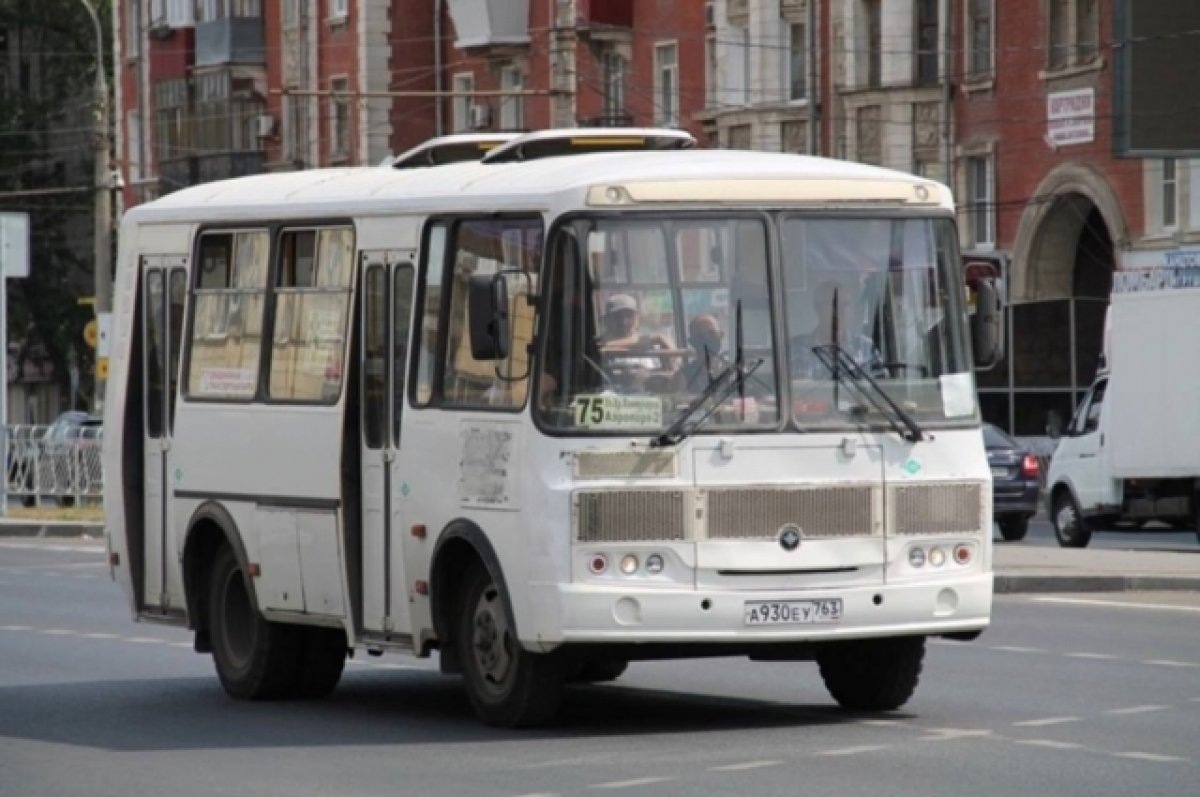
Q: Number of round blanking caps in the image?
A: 2